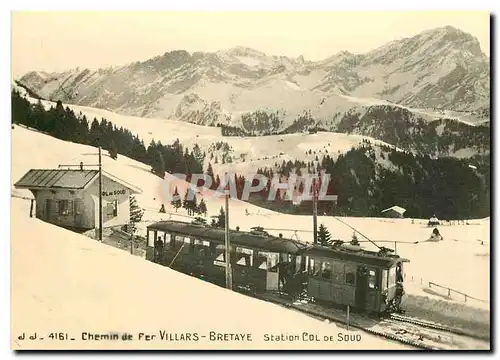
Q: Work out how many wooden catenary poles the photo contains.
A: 3